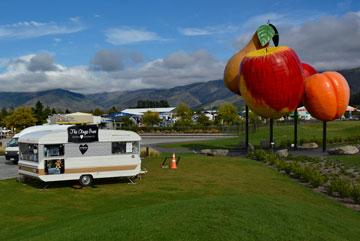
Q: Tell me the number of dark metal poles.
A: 4